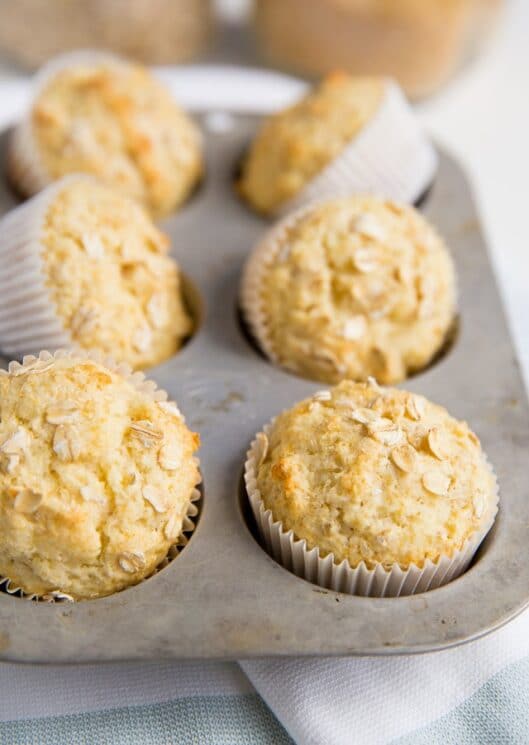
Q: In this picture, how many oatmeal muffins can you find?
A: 6